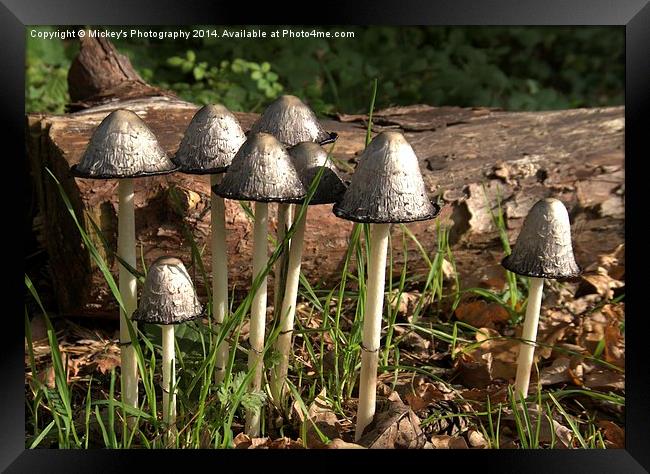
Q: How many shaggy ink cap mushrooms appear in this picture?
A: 8